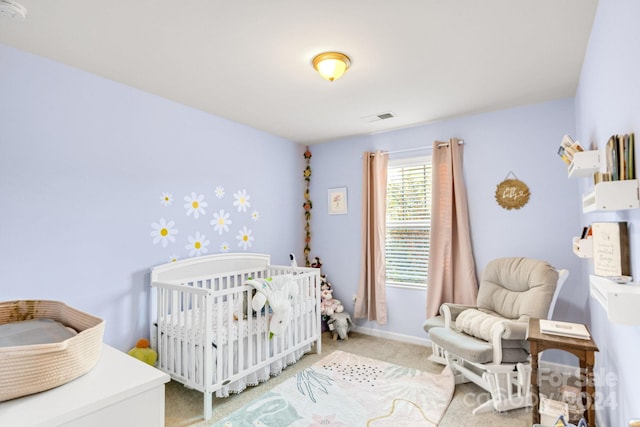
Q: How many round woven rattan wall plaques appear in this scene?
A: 1